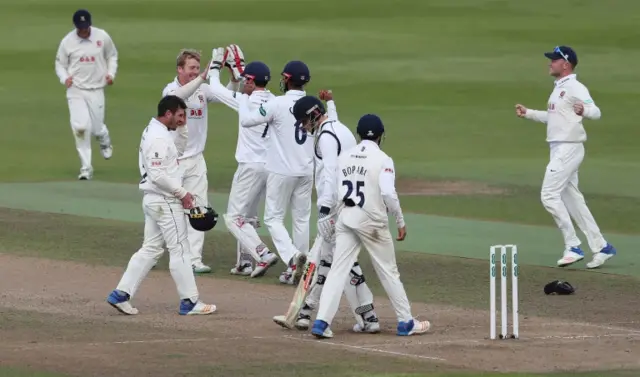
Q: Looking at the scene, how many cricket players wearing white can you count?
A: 8